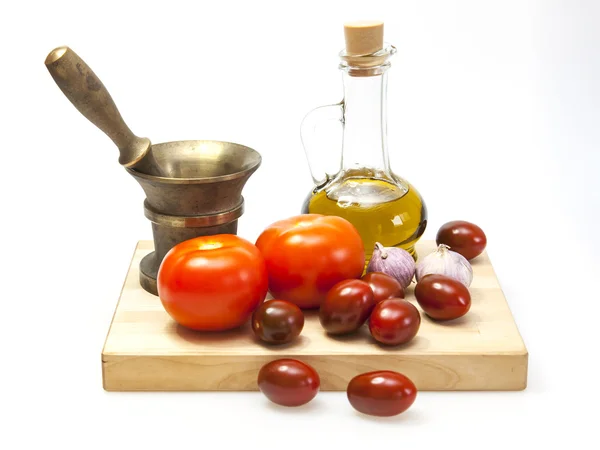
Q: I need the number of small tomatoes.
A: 8